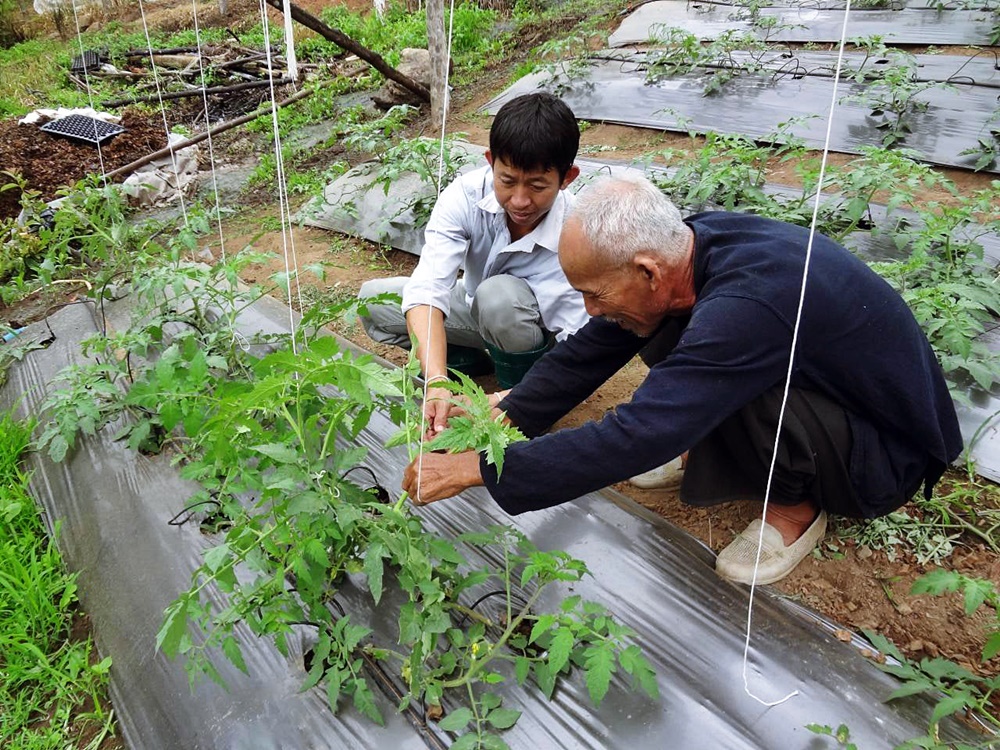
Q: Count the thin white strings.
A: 7